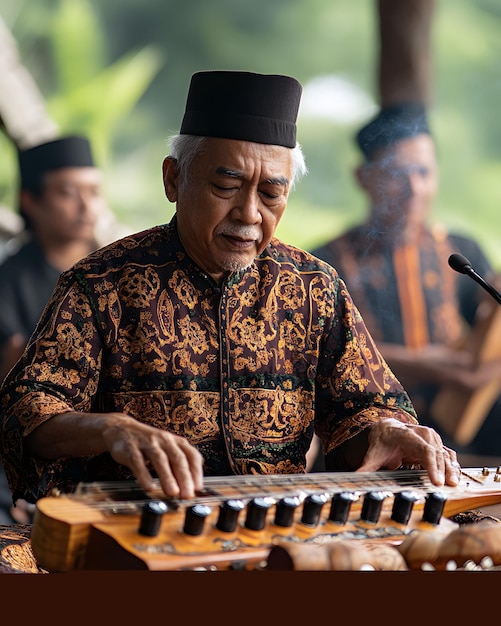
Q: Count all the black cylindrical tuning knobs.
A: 10